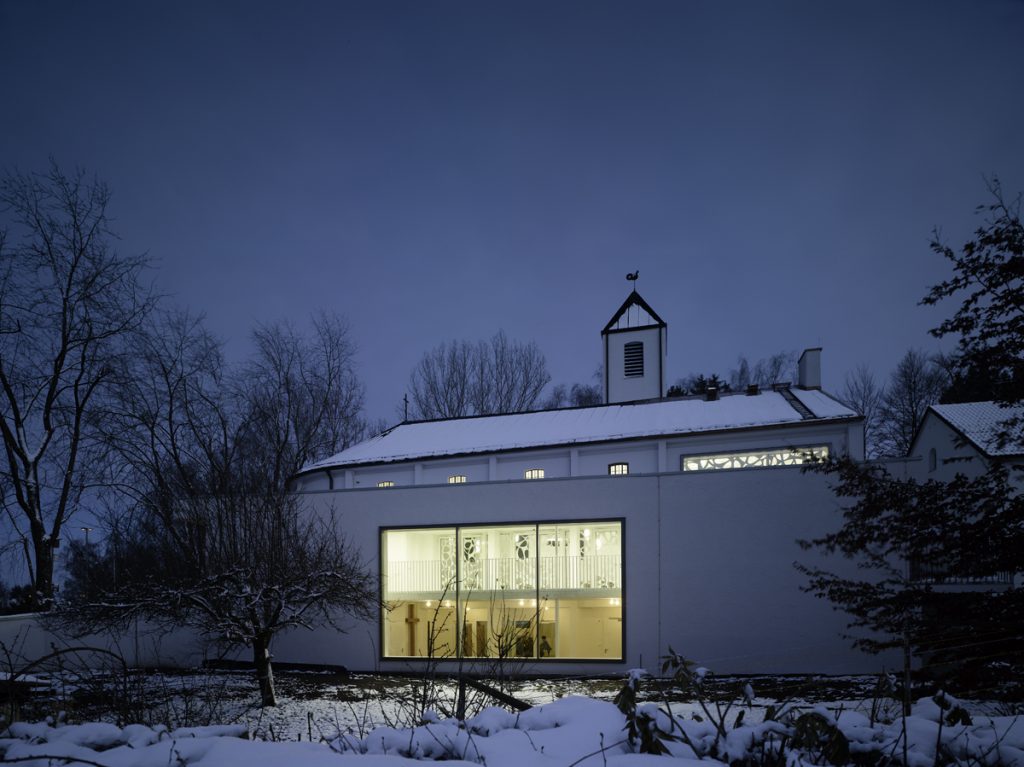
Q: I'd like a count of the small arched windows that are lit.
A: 4